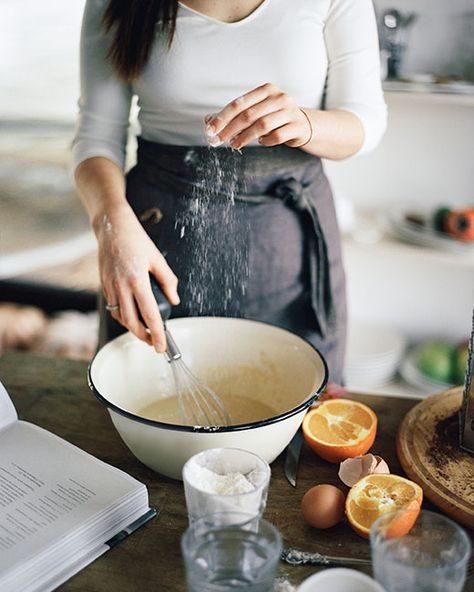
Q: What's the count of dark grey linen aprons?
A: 1